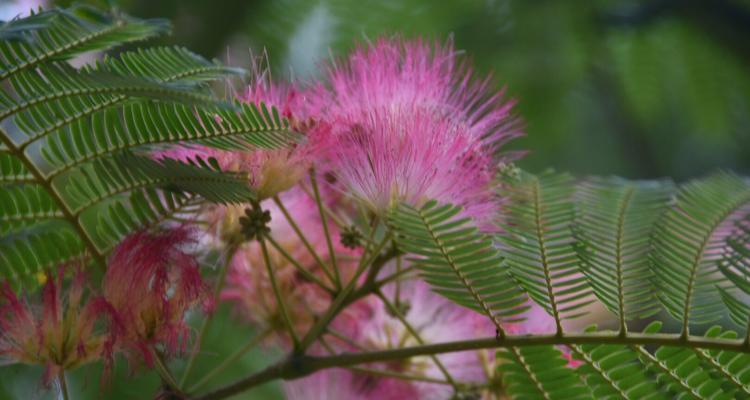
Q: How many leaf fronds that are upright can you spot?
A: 5